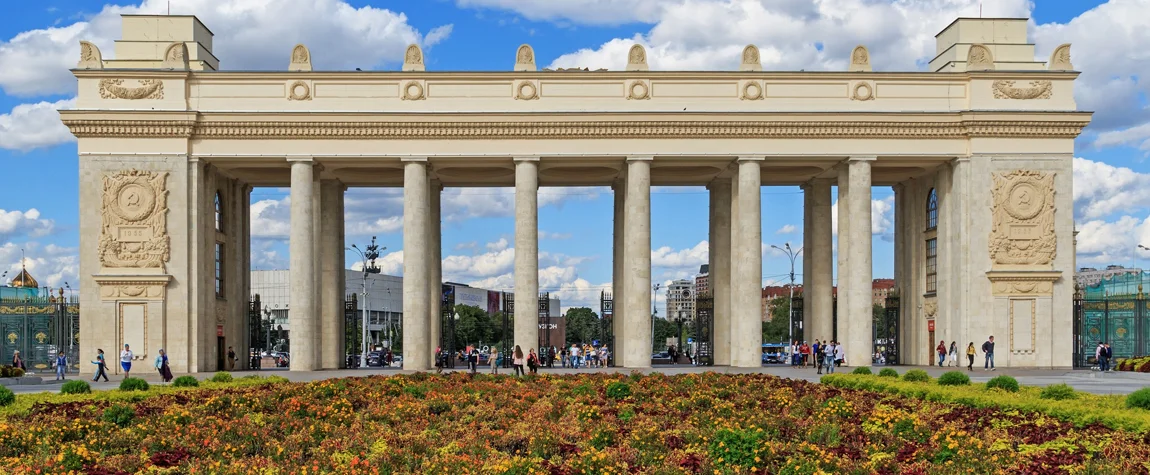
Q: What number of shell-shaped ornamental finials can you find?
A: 10